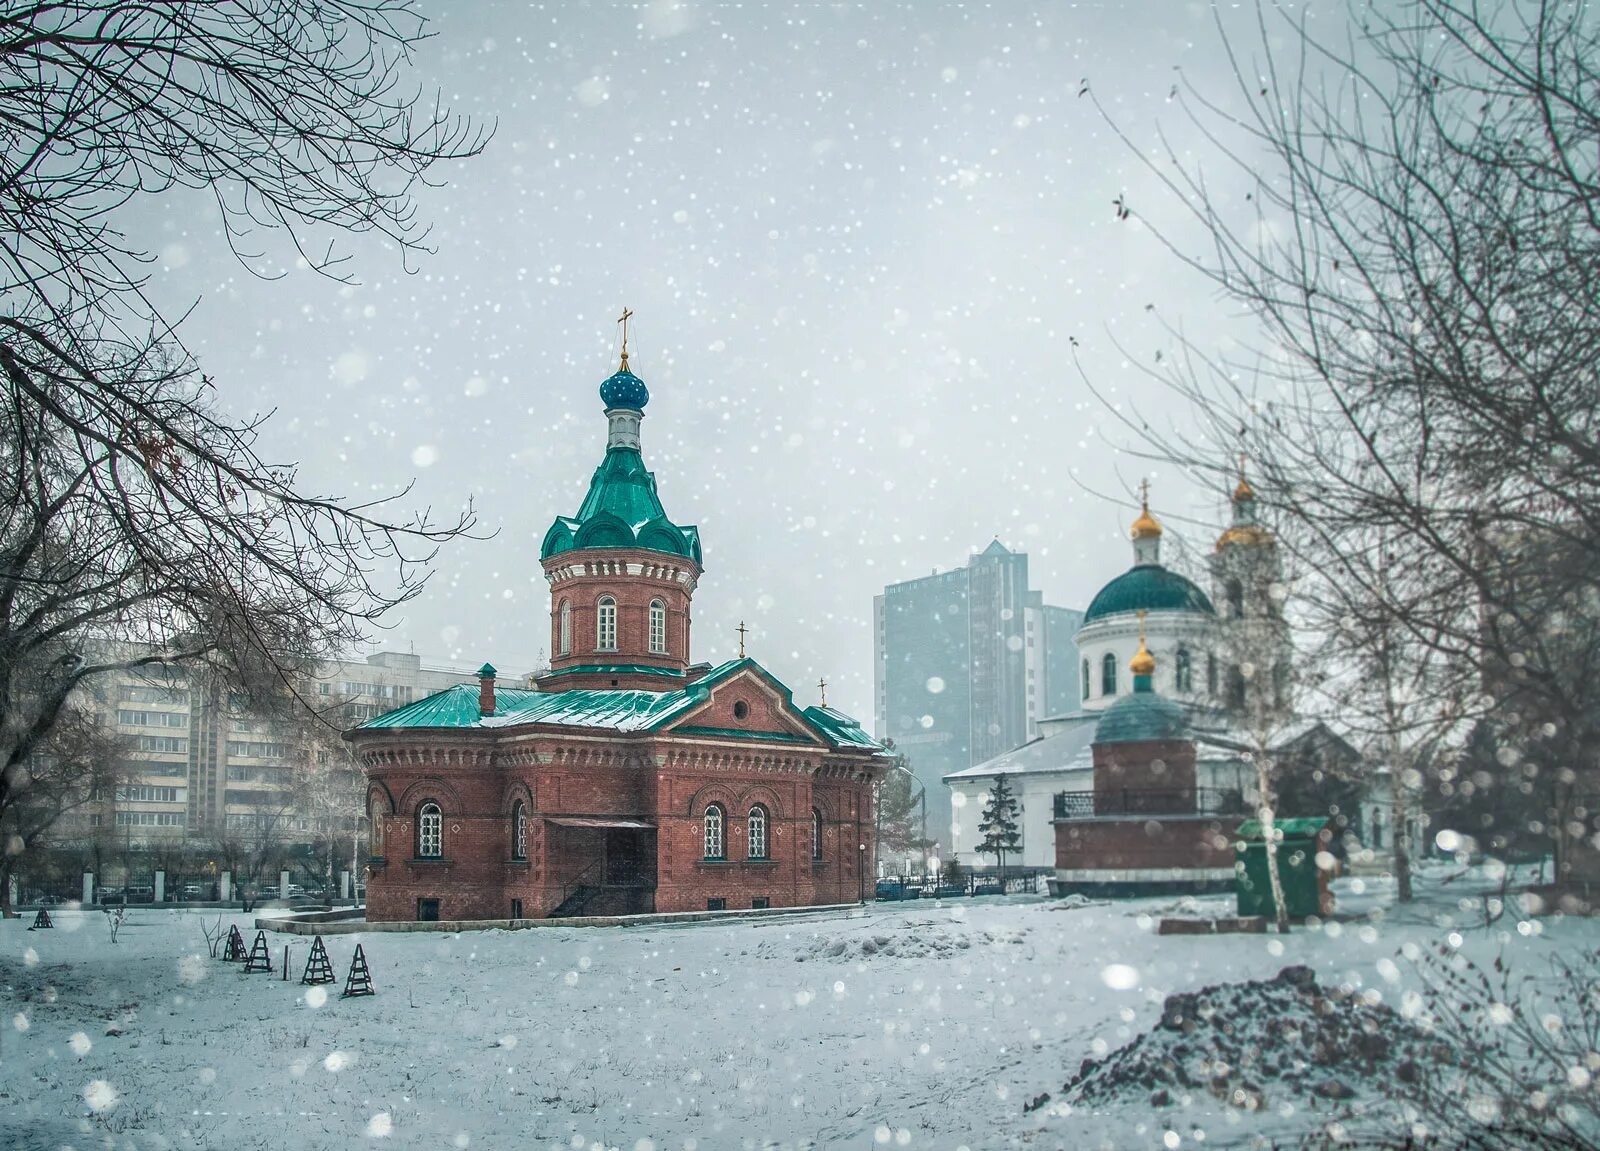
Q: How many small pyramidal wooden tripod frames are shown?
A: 5